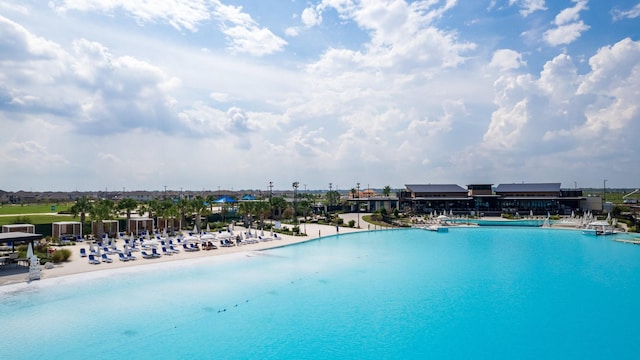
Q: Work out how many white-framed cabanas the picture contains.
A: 5